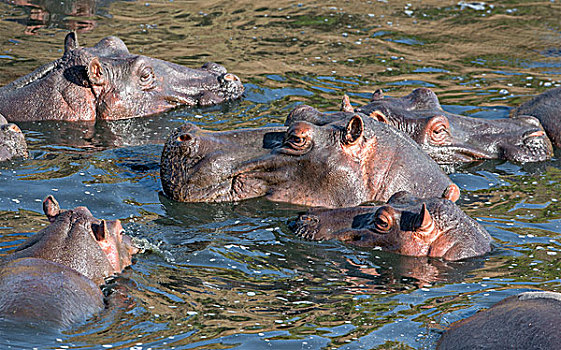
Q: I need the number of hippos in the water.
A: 8